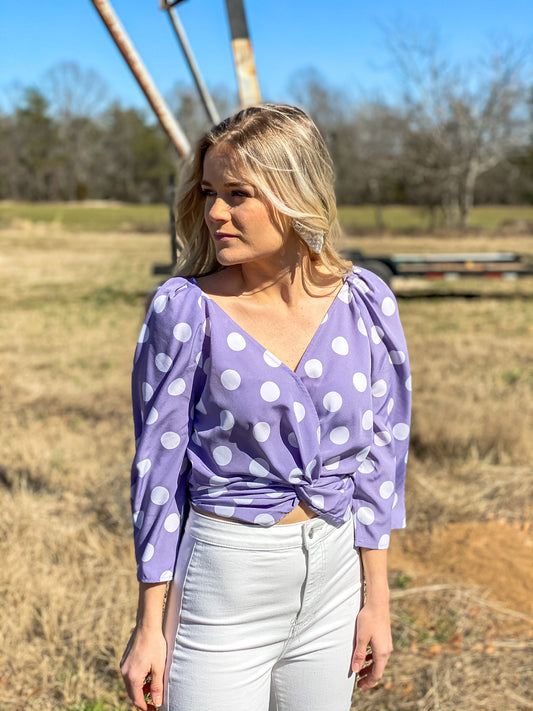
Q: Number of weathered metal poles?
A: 3